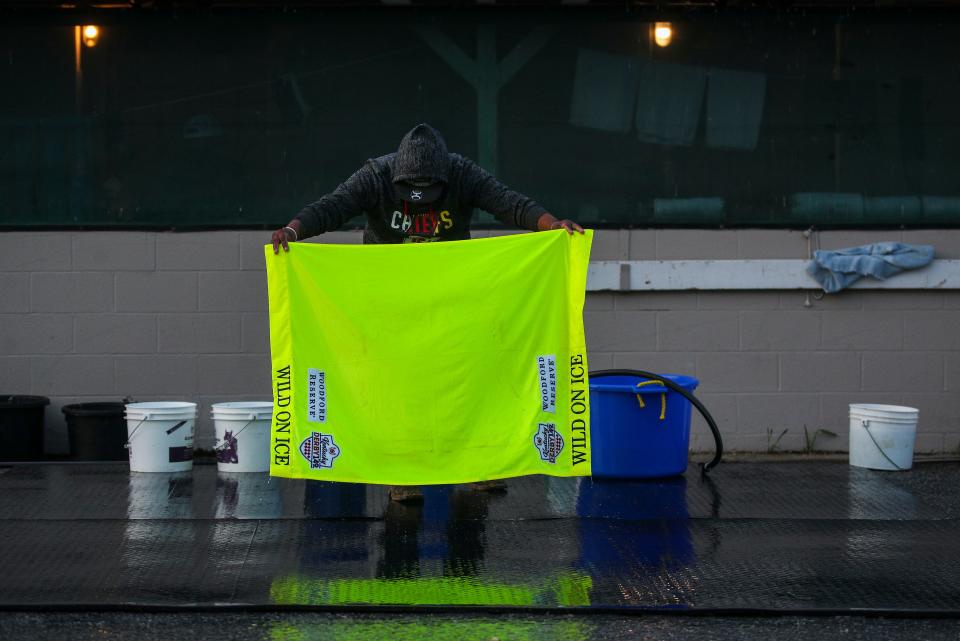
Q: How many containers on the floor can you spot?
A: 6